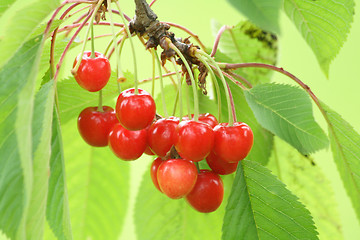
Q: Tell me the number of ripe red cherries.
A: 13